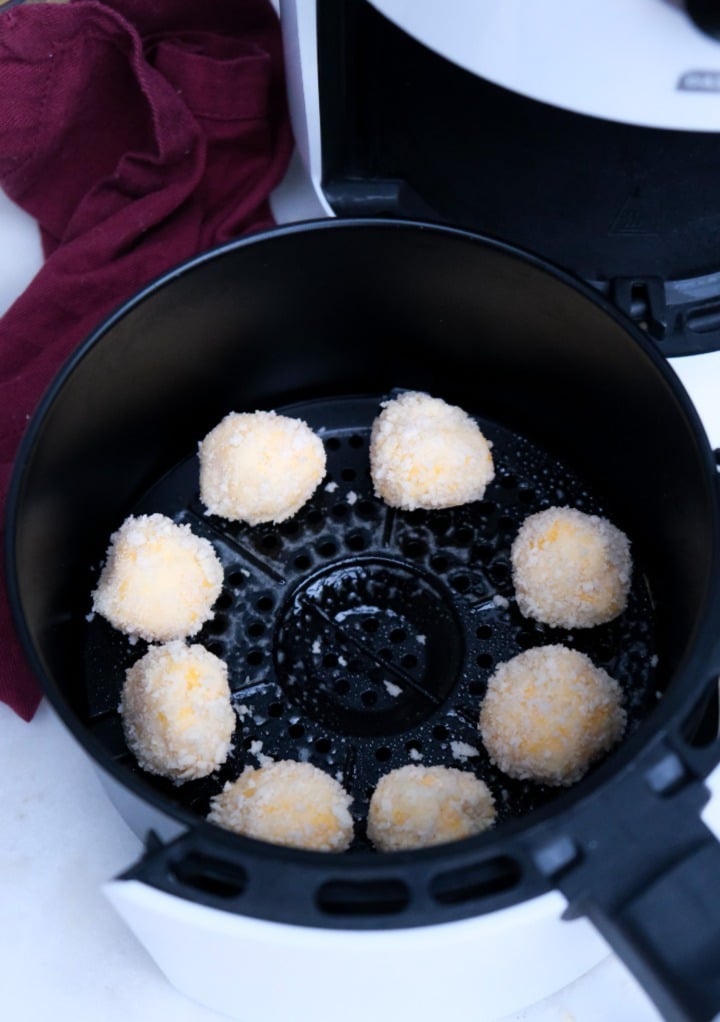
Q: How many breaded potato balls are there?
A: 8